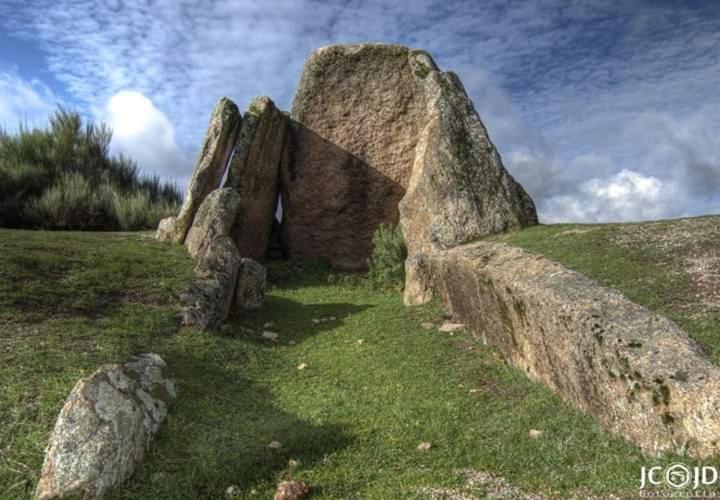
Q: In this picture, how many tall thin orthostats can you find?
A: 2